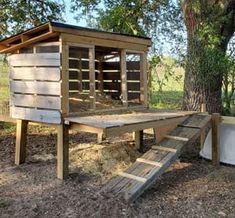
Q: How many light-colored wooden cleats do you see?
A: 4